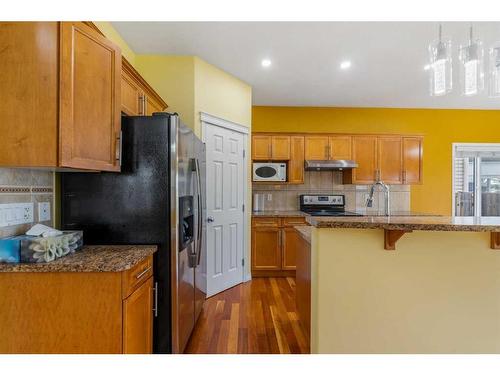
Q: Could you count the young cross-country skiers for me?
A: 0